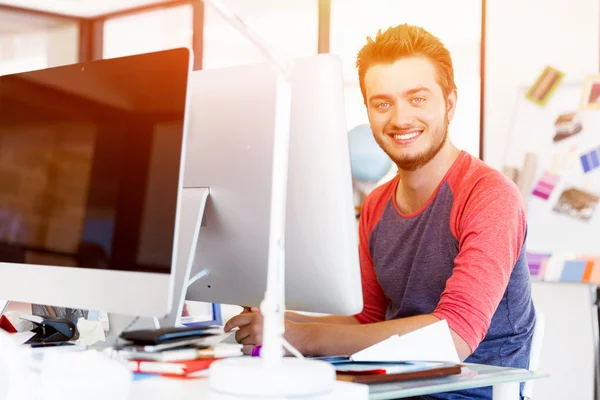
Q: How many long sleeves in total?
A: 2